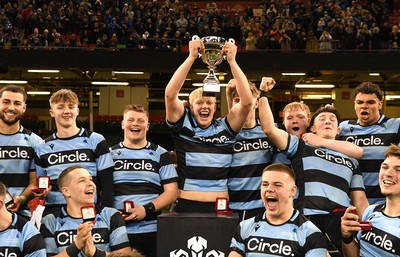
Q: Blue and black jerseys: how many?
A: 12